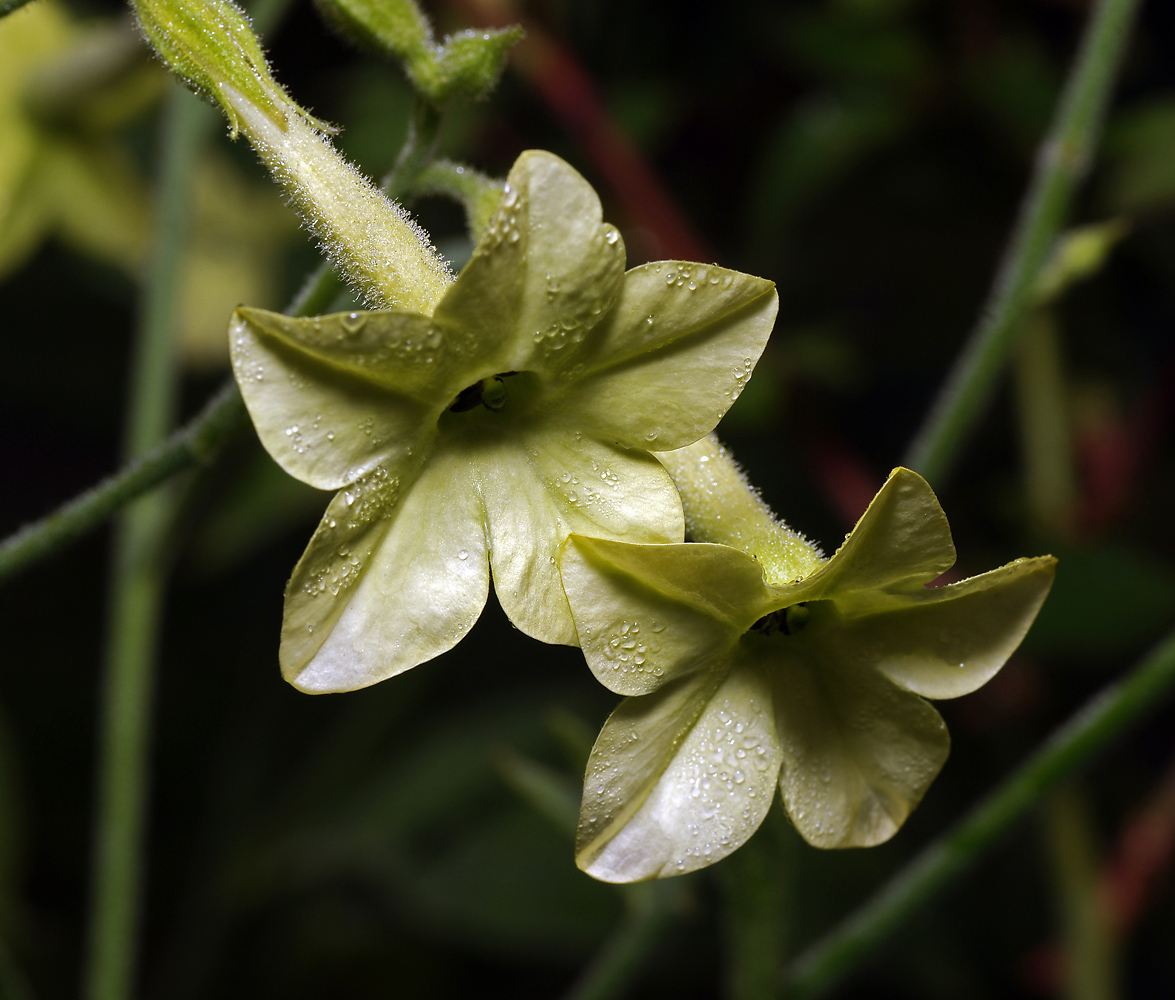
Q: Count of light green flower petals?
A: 10